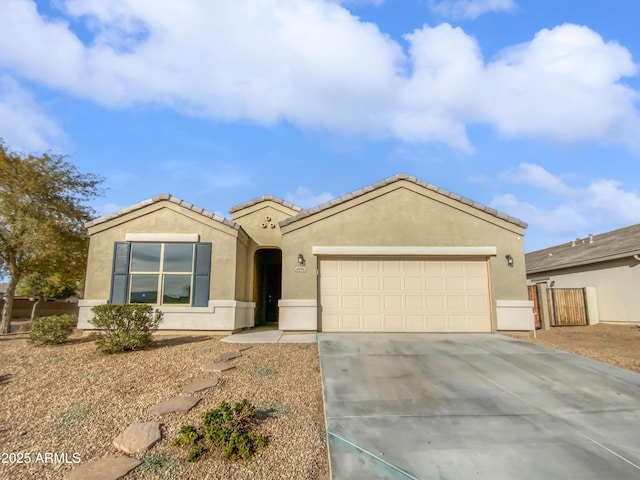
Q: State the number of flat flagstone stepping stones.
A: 7